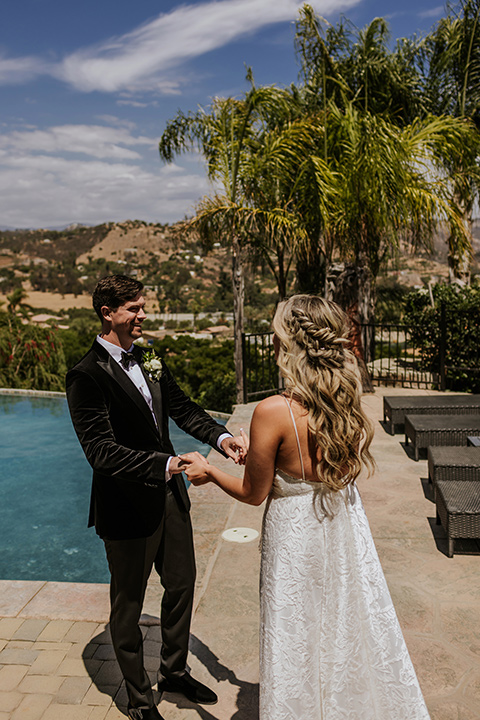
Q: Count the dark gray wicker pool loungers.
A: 4